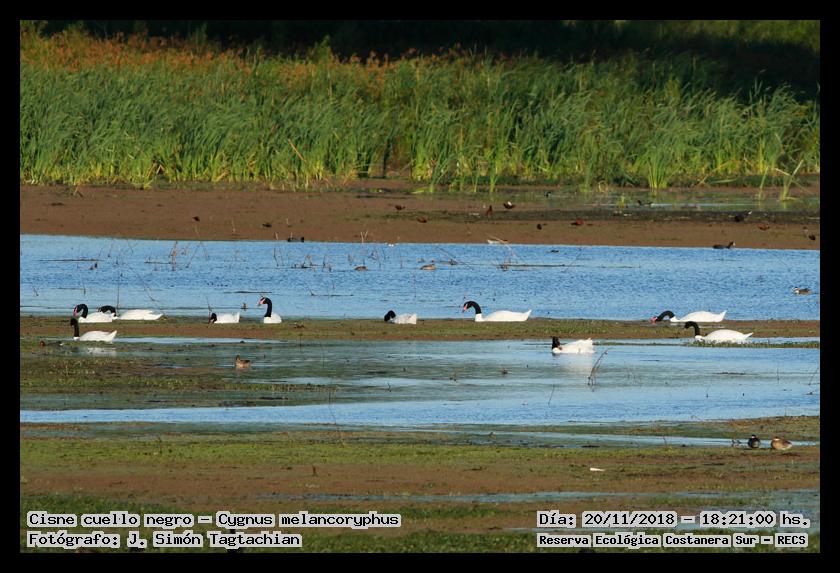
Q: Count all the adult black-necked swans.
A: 10